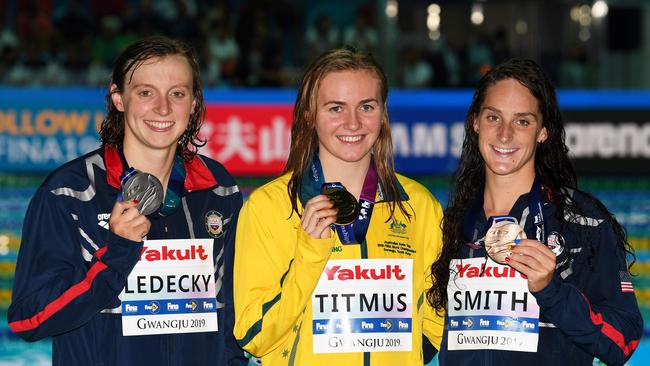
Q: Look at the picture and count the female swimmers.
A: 3